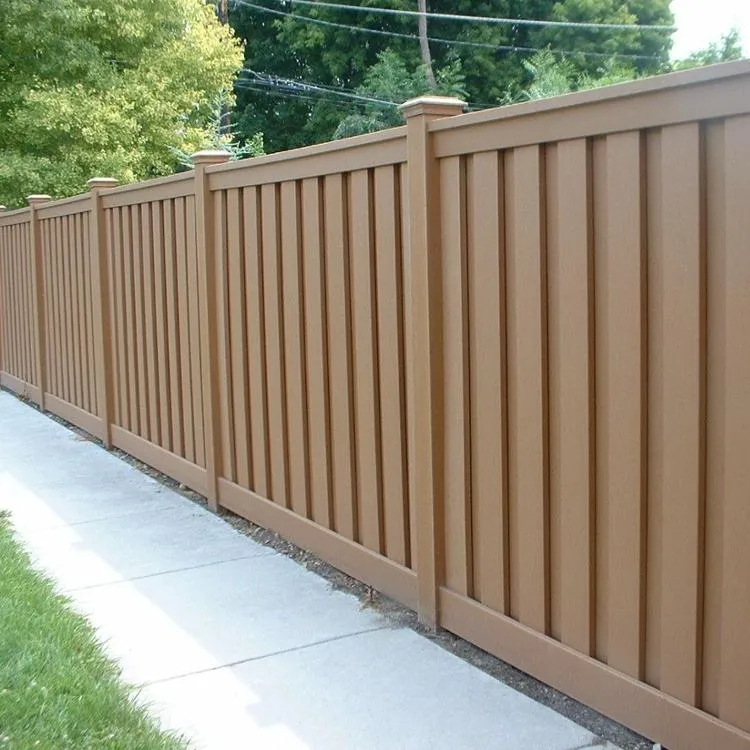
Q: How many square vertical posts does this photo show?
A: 5